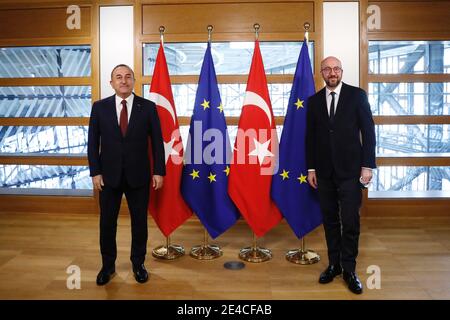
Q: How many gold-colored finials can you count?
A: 4